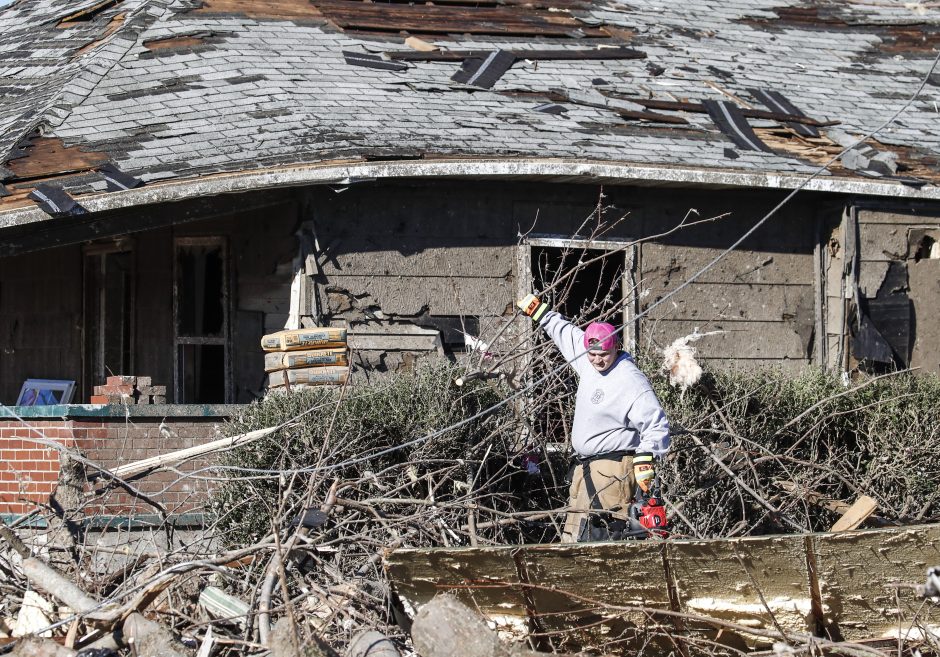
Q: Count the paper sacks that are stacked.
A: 3